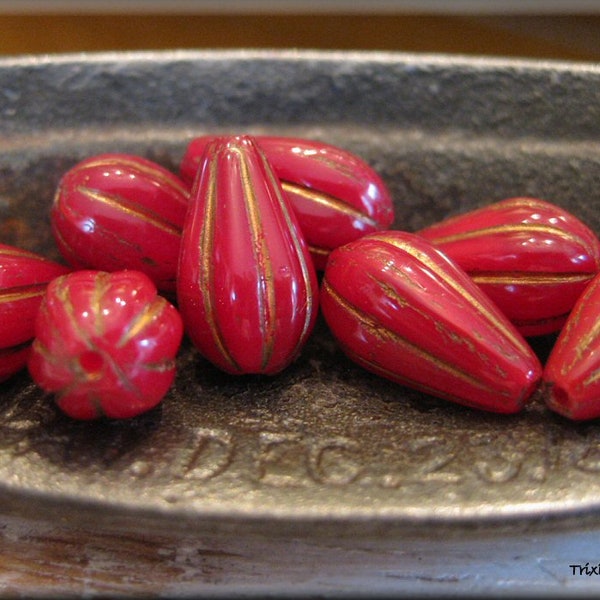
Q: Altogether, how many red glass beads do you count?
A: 8